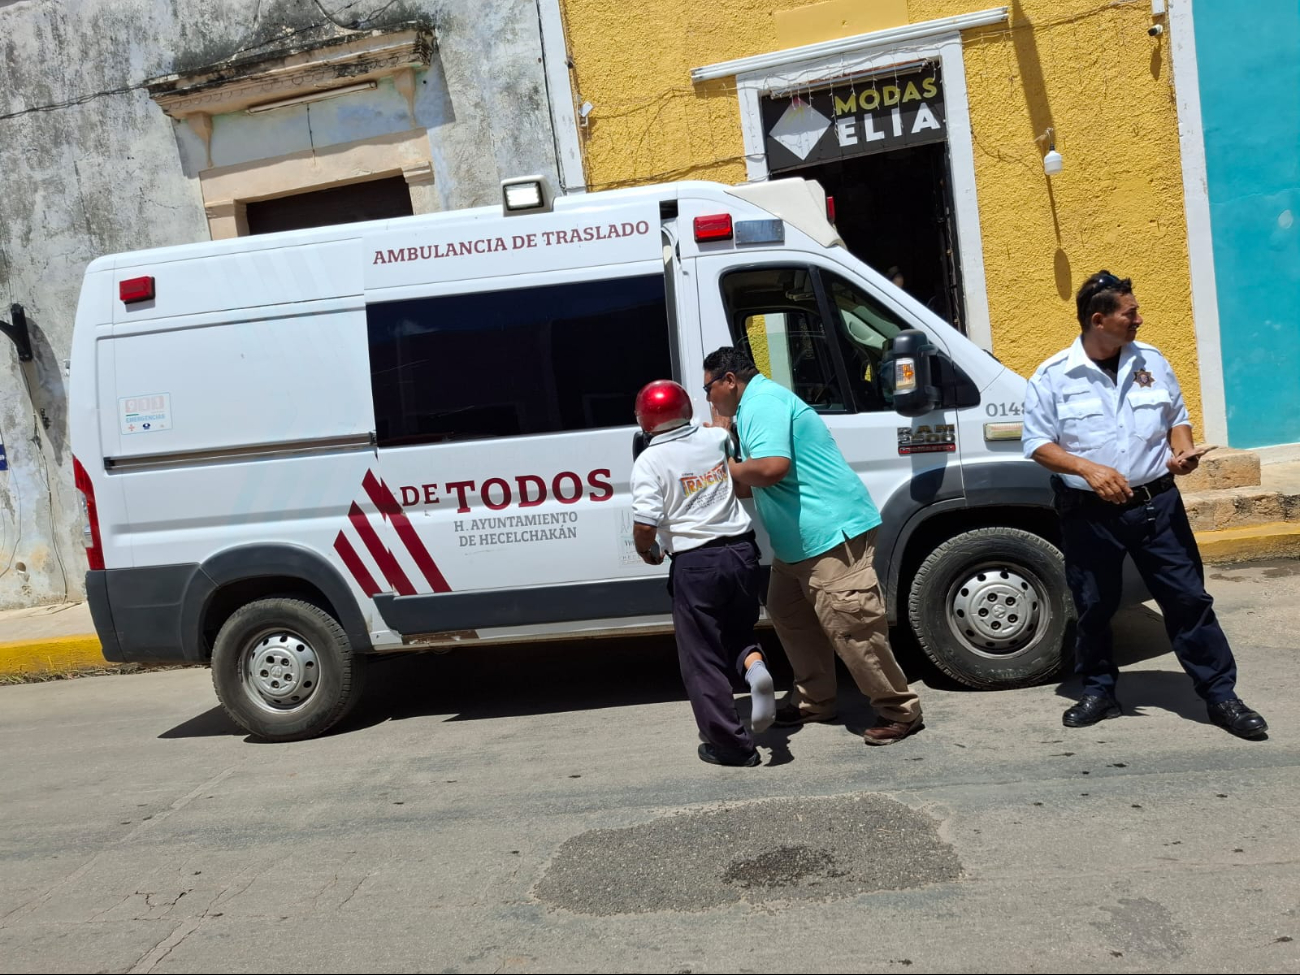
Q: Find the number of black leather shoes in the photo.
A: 2